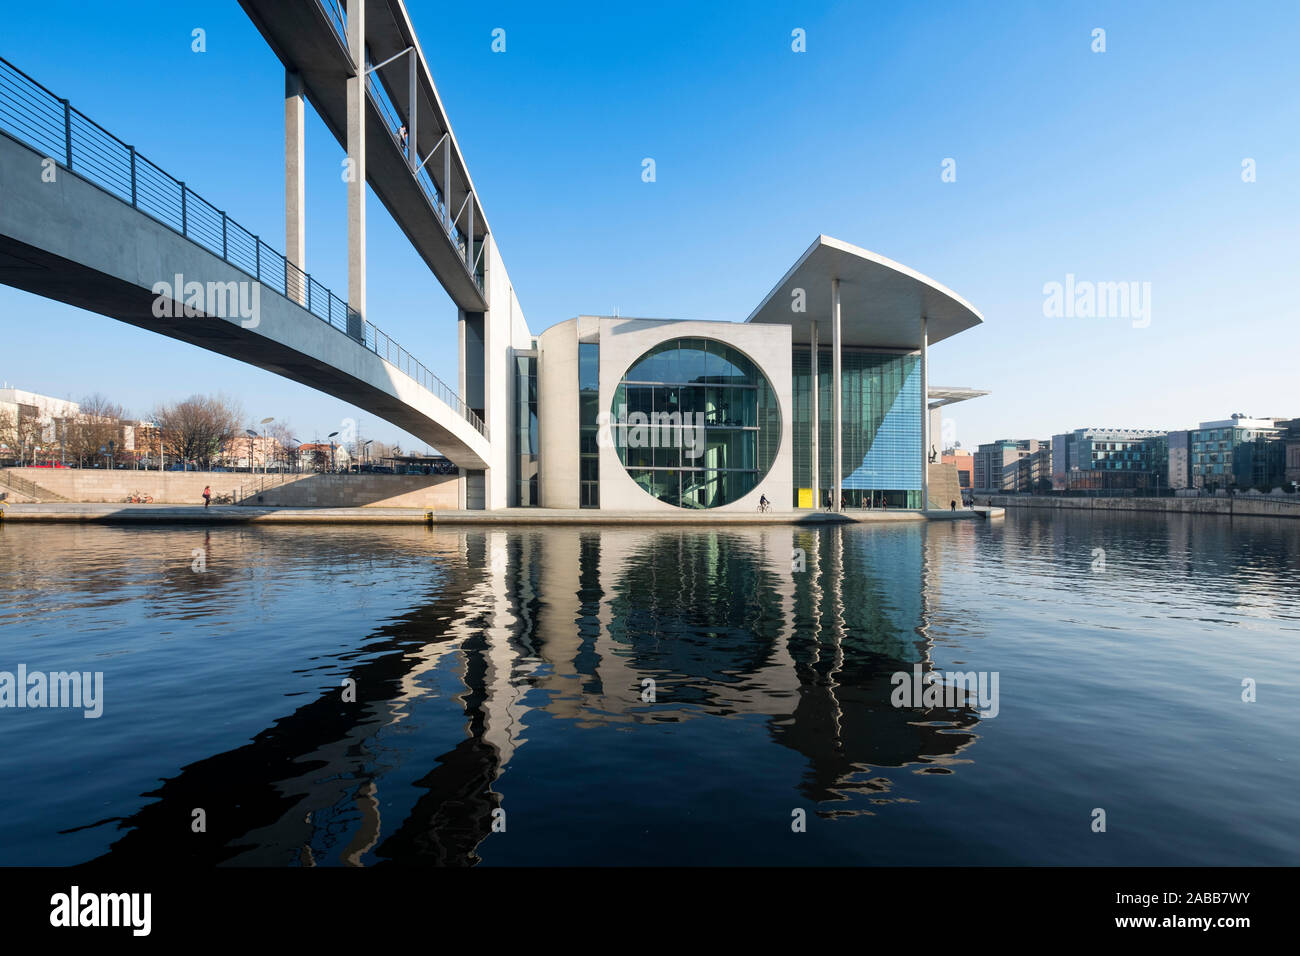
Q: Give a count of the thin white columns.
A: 3